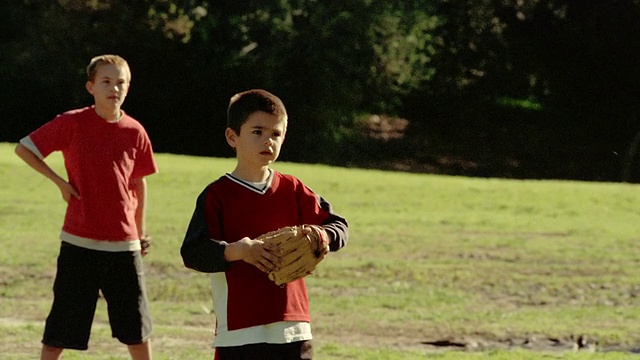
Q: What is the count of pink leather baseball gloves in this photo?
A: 0